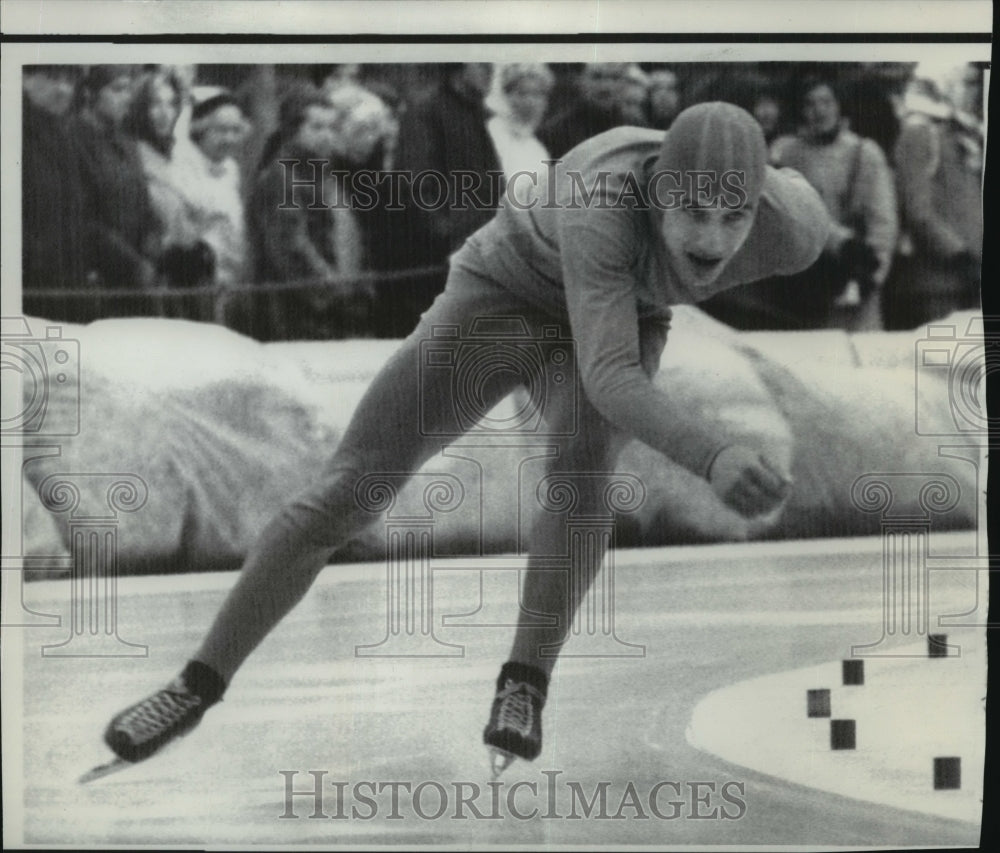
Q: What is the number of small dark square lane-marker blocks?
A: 5